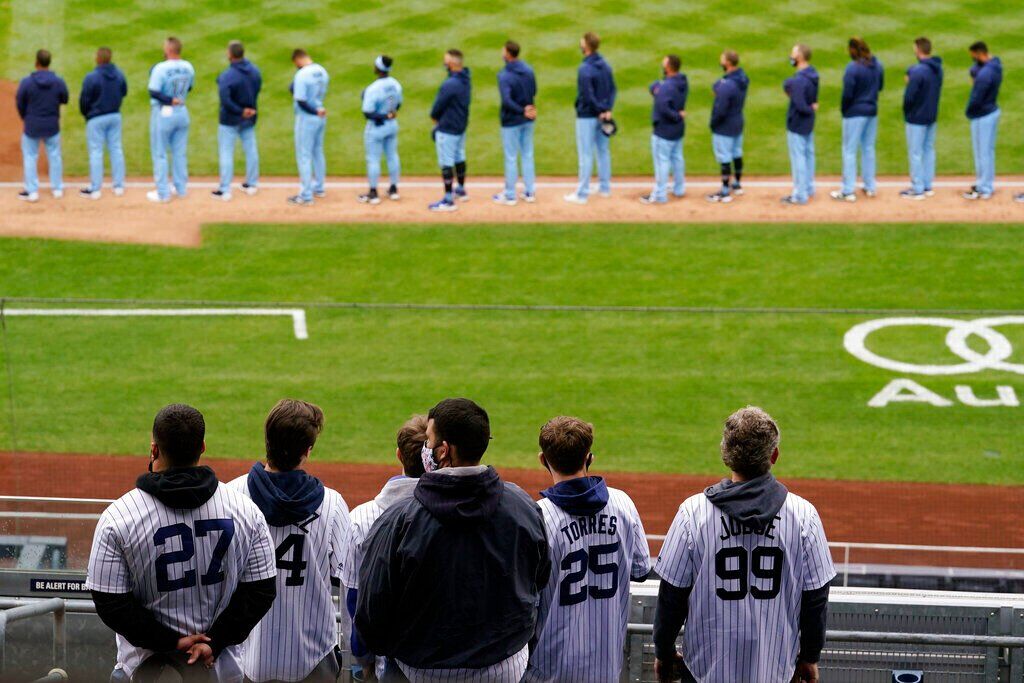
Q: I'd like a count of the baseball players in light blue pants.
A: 15